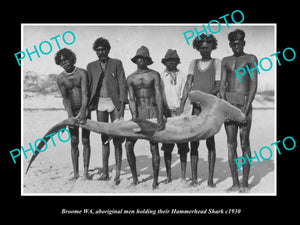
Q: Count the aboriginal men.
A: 6